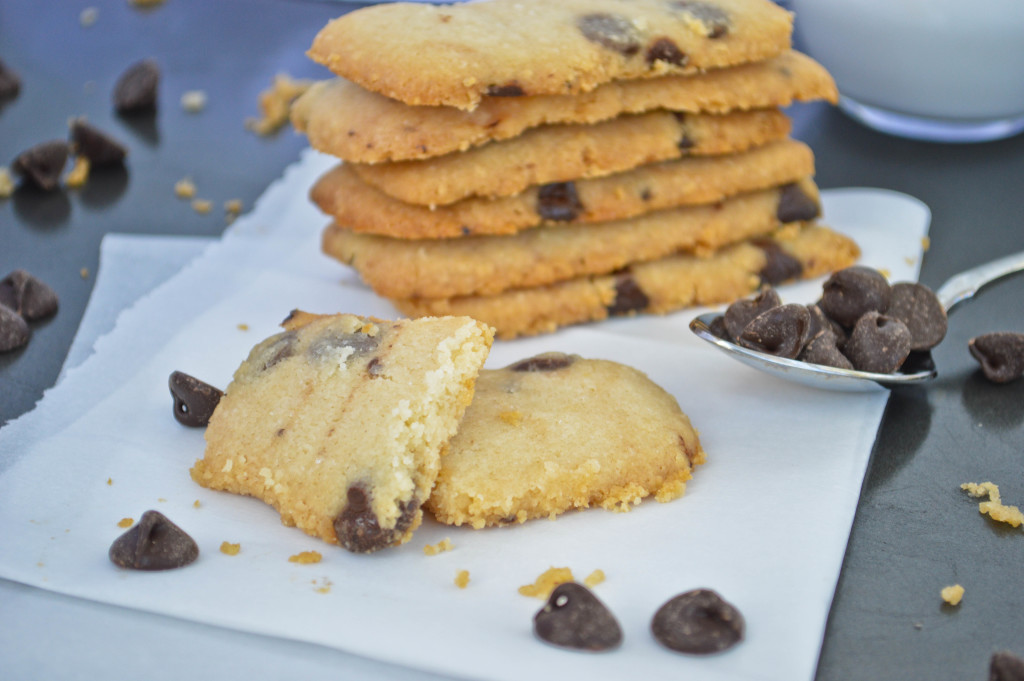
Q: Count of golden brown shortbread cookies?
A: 8